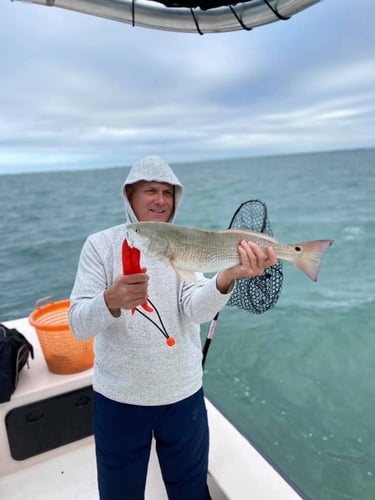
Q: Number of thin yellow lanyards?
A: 0